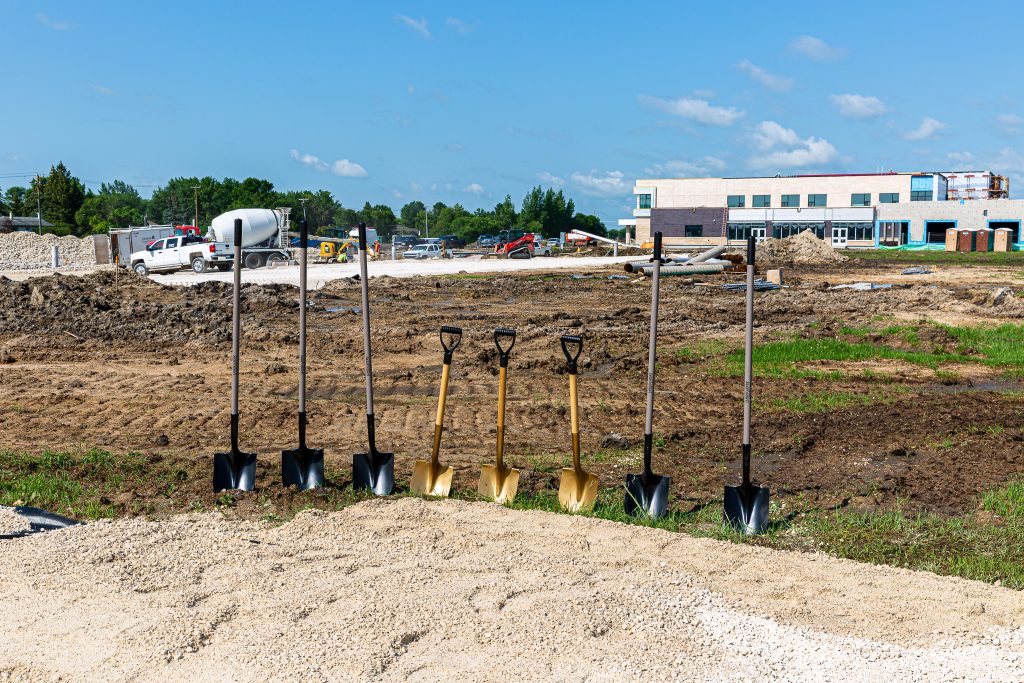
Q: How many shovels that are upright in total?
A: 8